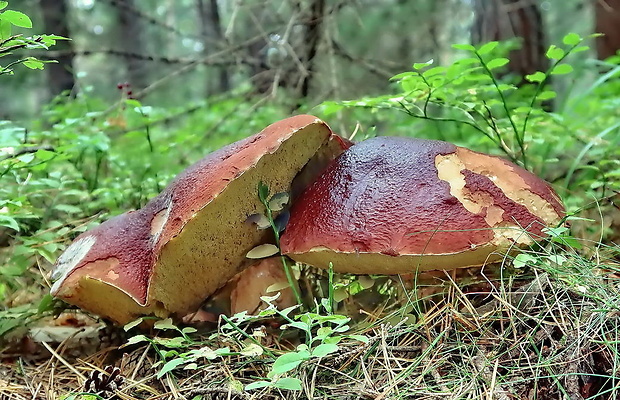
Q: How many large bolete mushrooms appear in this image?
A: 2